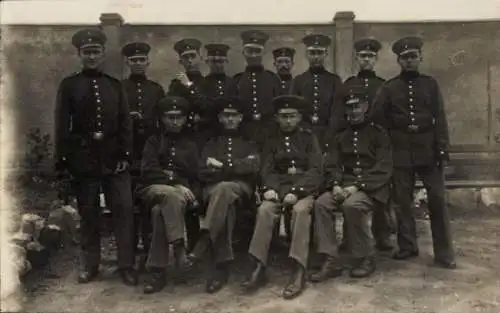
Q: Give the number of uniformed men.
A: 13